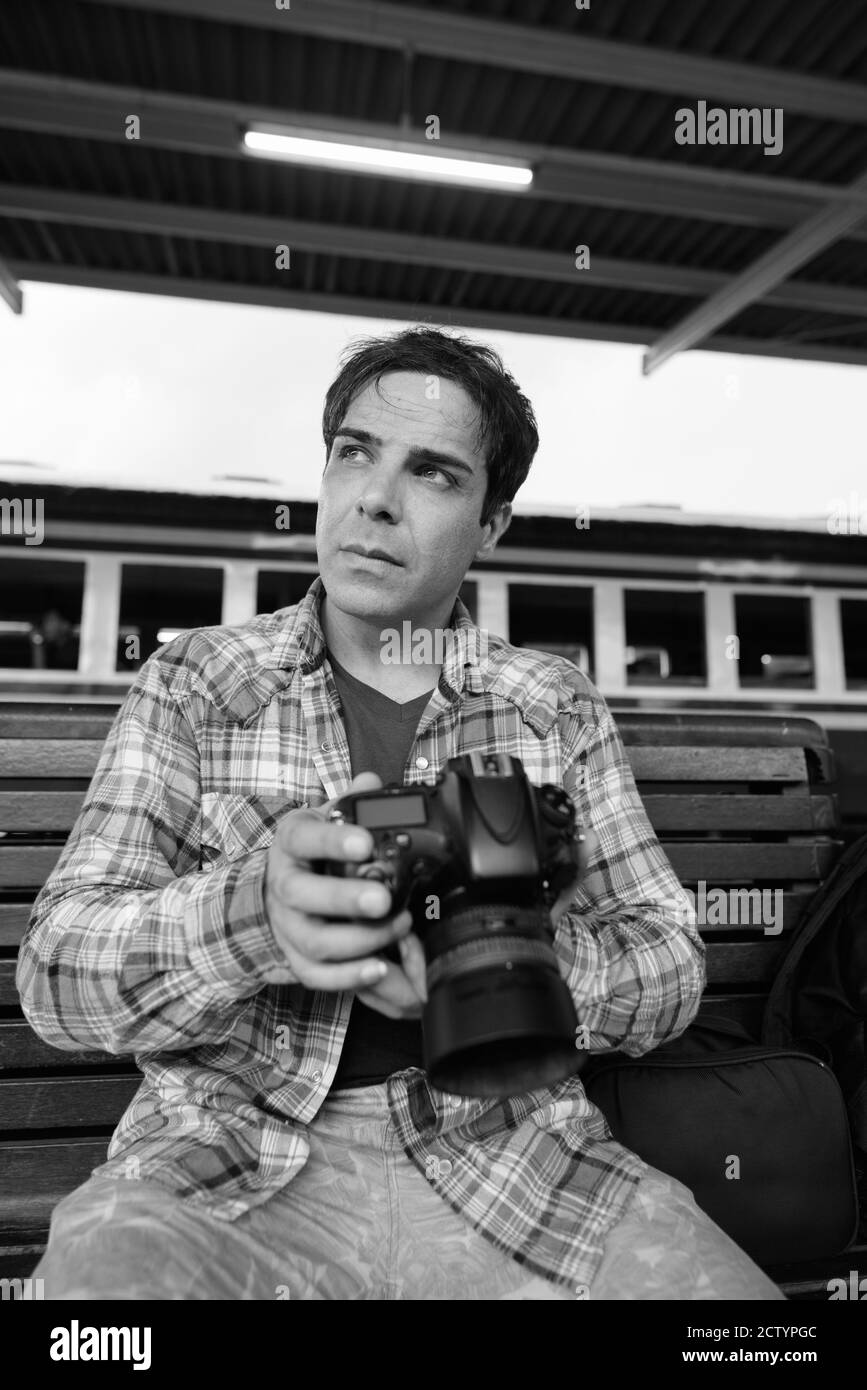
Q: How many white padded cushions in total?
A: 0